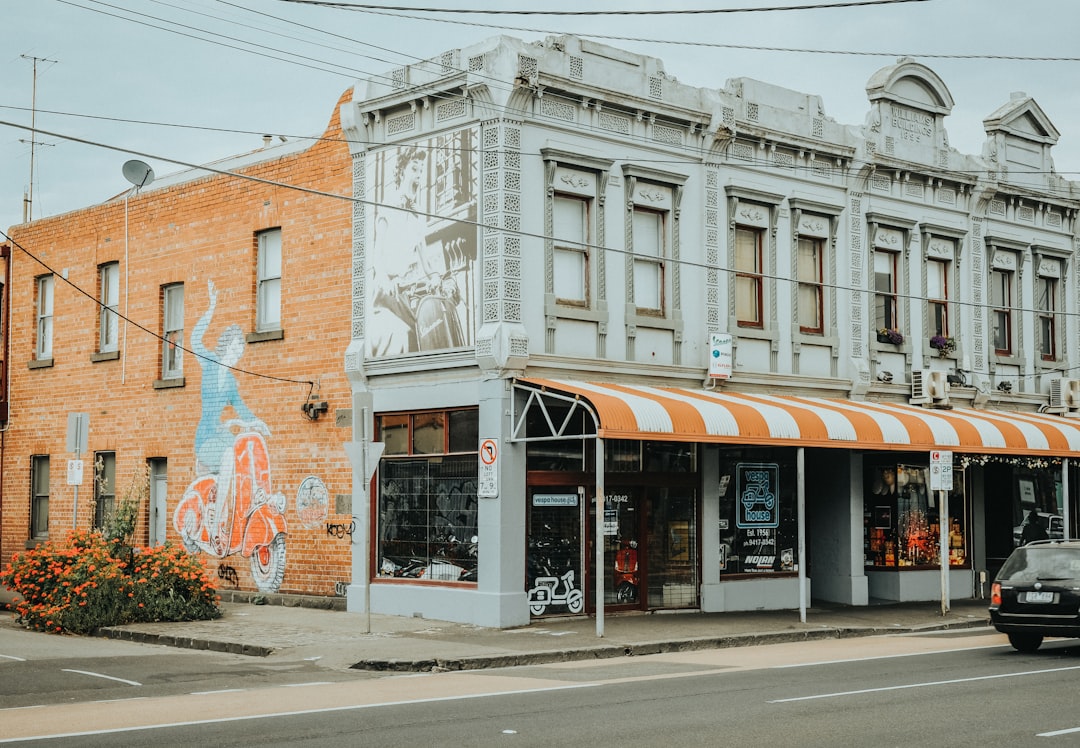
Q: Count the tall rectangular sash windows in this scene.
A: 14